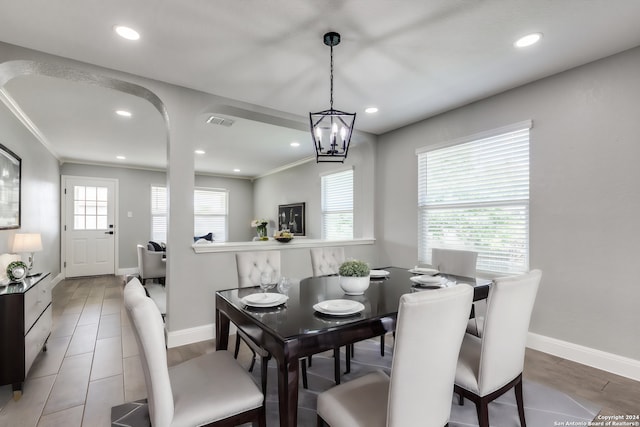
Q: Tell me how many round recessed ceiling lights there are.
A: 8